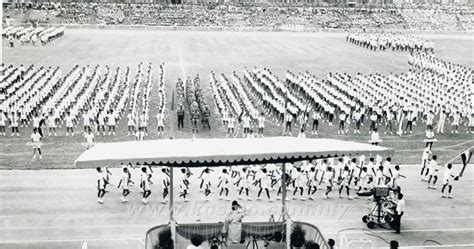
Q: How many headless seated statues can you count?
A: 0